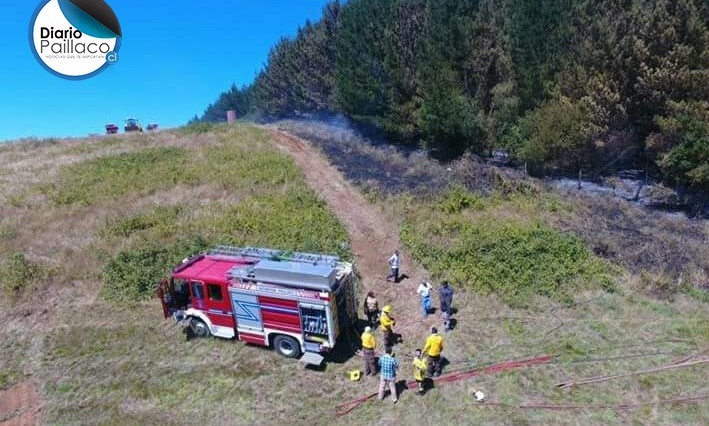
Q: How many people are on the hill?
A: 9